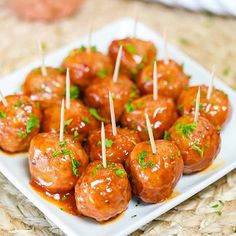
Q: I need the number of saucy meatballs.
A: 14